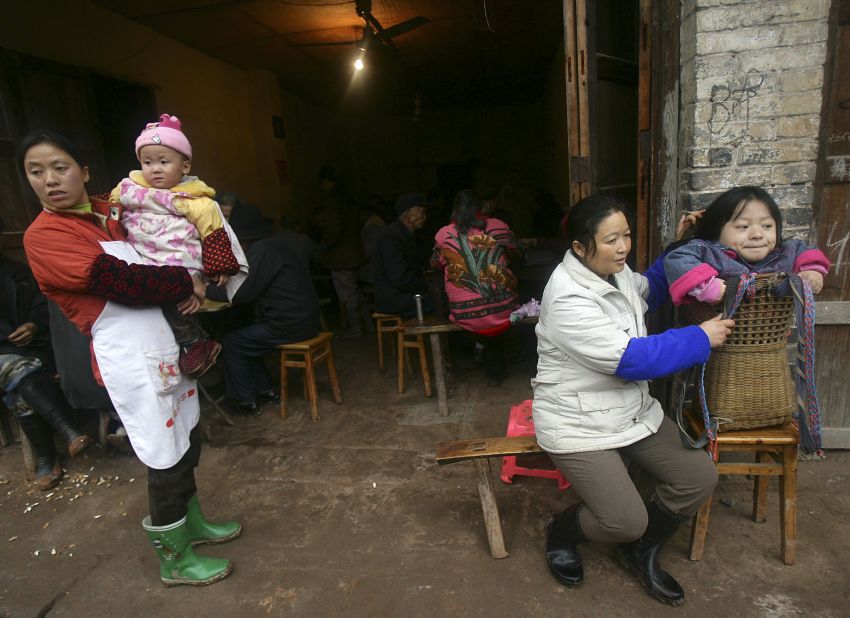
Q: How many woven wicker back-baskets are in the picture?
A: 1